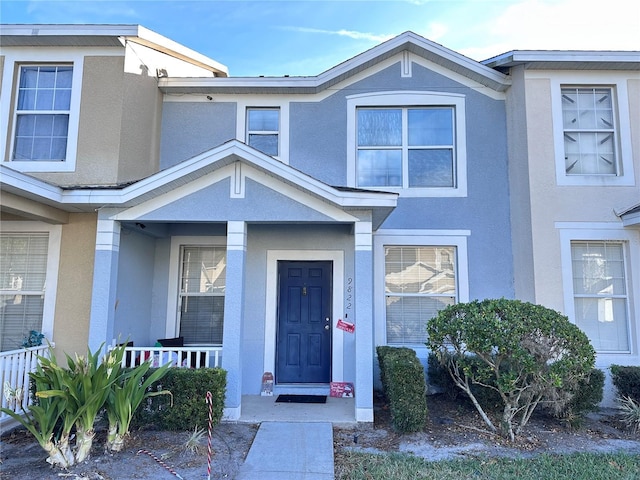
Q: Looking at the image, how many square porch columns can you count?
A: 3